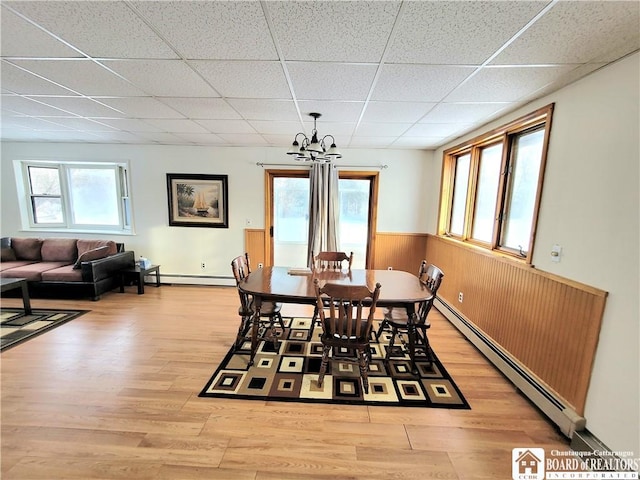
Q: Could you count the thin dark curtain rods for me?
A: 1